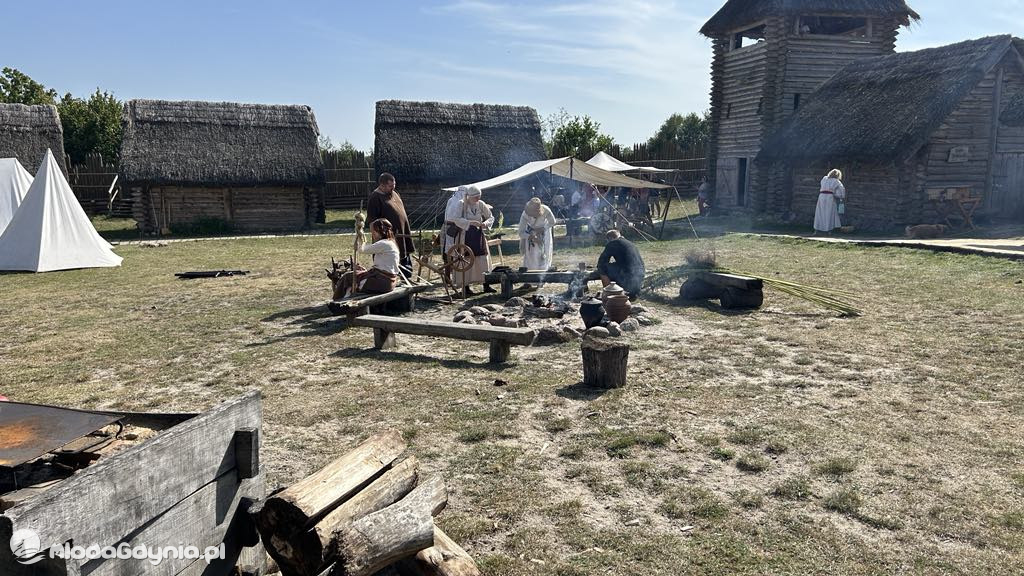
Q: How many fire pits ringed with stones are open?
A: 1